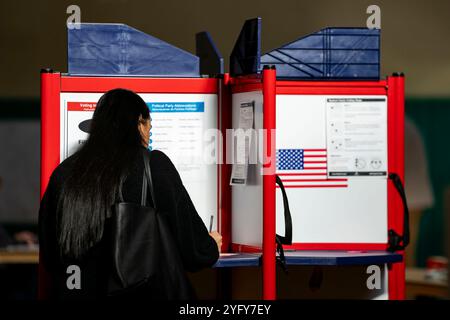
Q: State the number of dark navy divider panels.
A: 4